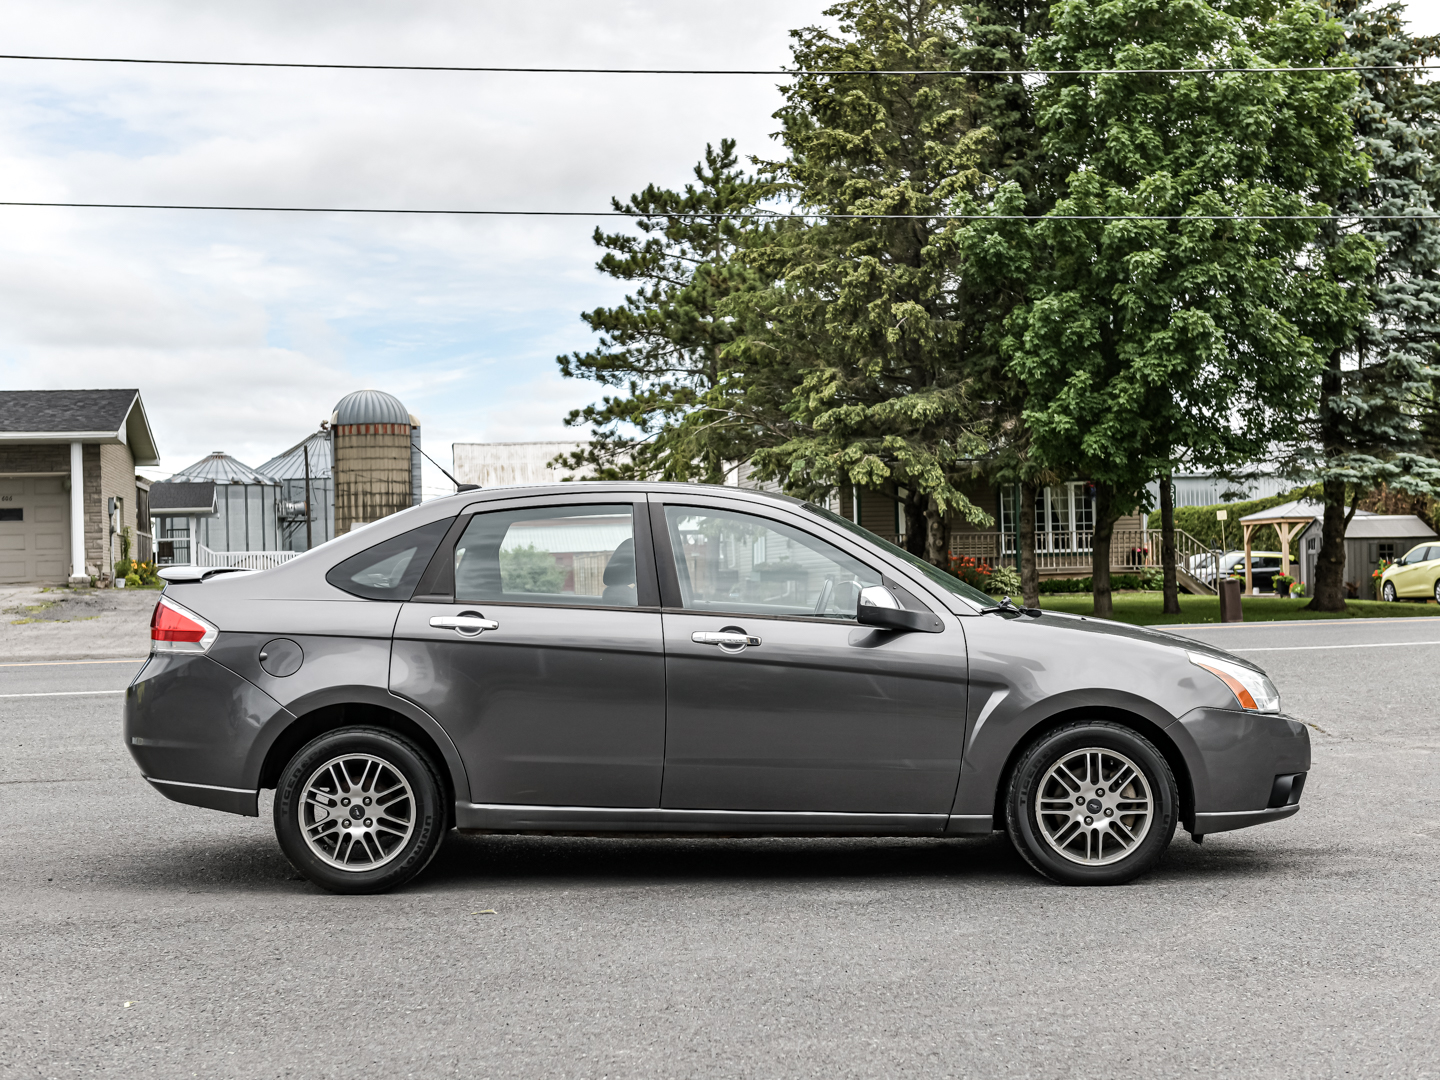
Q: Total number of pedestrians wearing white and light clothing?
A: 0